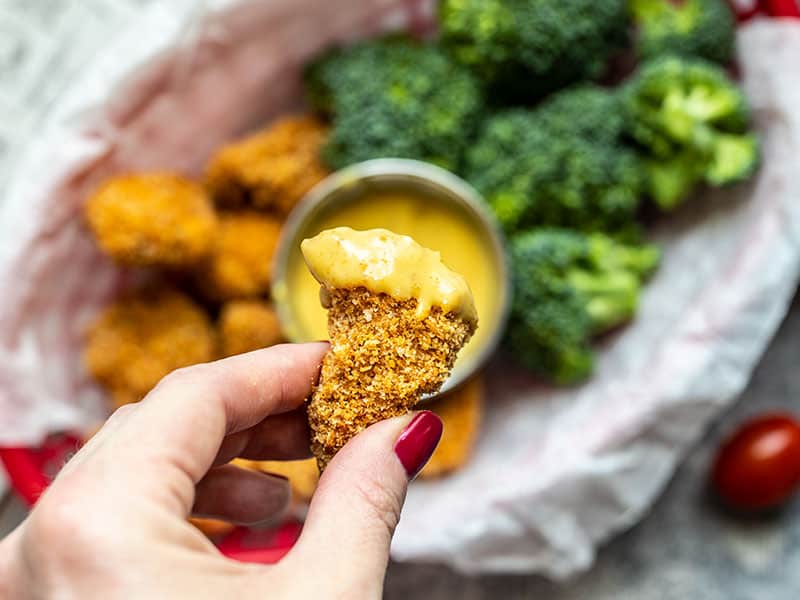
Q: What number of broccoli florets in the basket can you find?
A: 6